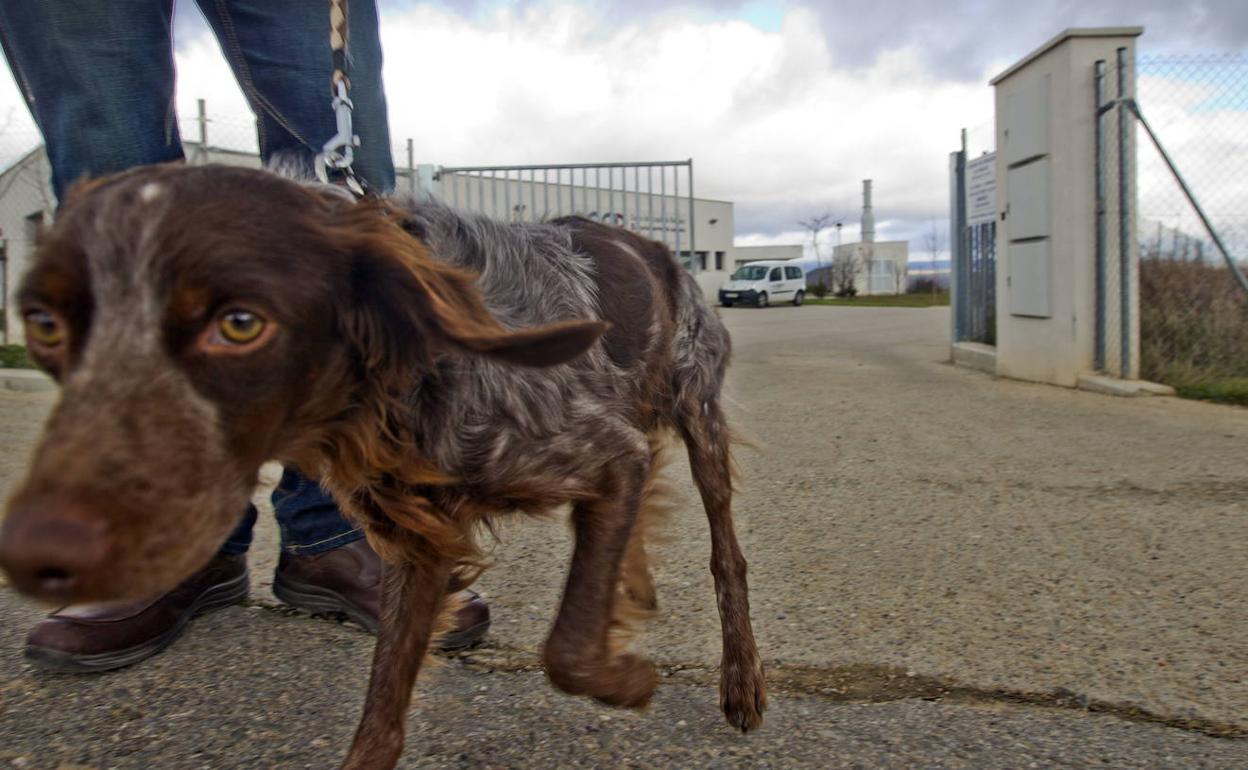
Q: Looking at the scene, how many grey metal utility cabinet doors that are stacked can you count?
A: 3